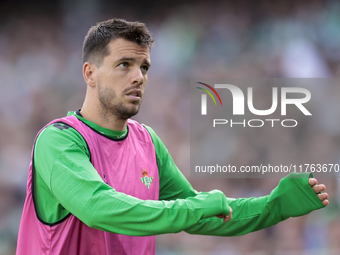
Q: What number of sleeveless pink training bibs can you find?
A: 1